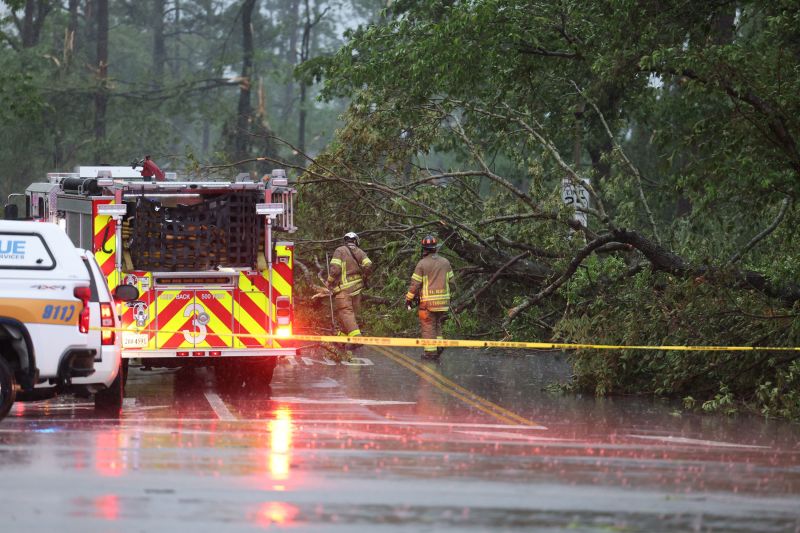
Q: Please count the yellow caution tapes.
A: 1